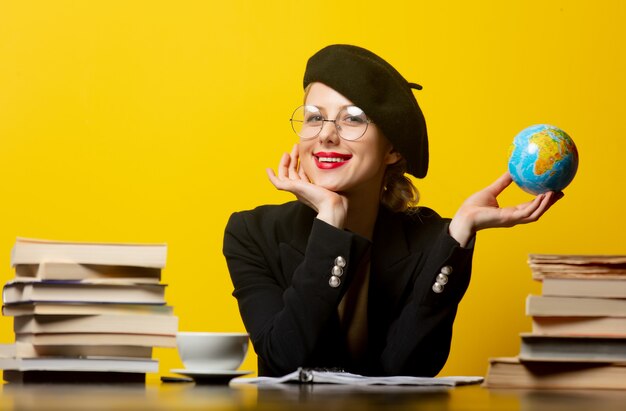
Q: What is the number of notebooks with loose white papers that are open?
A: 1